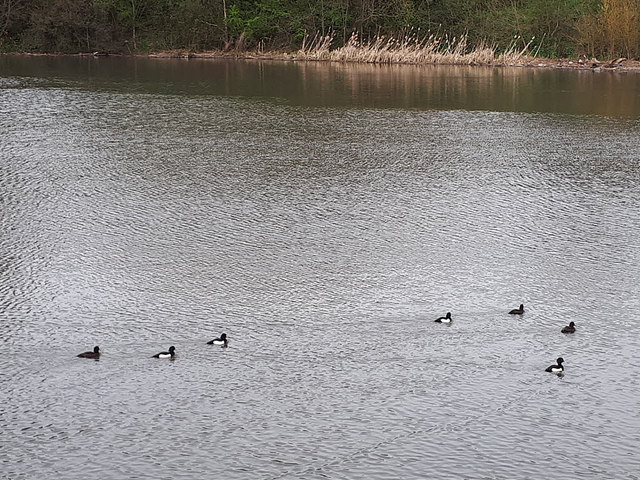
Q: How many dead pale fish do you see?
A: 0